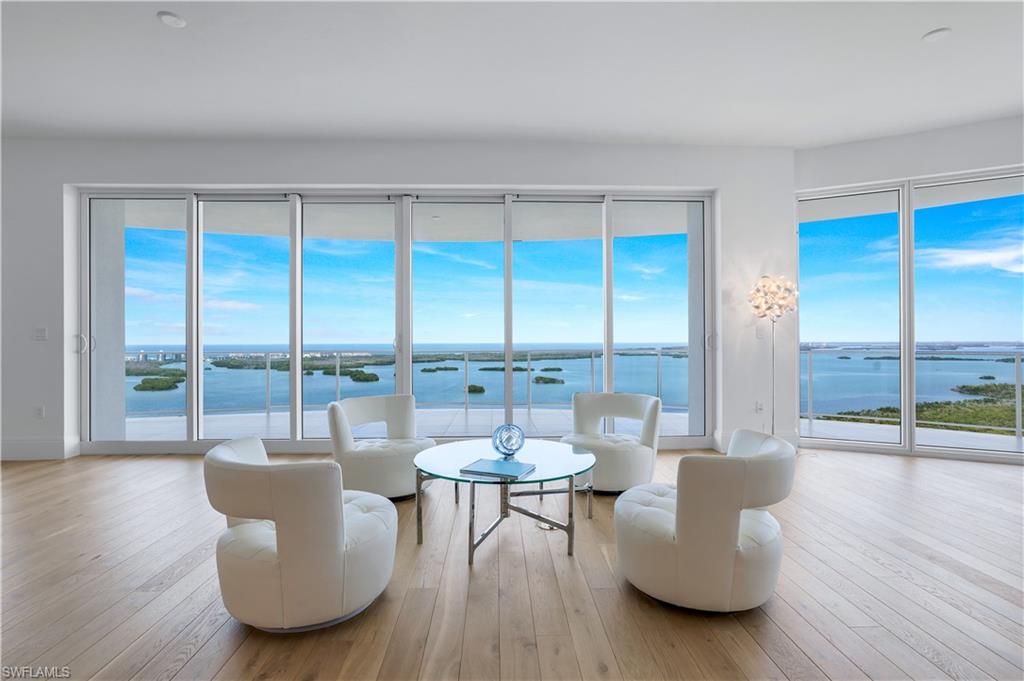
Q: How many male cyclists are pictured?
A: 0